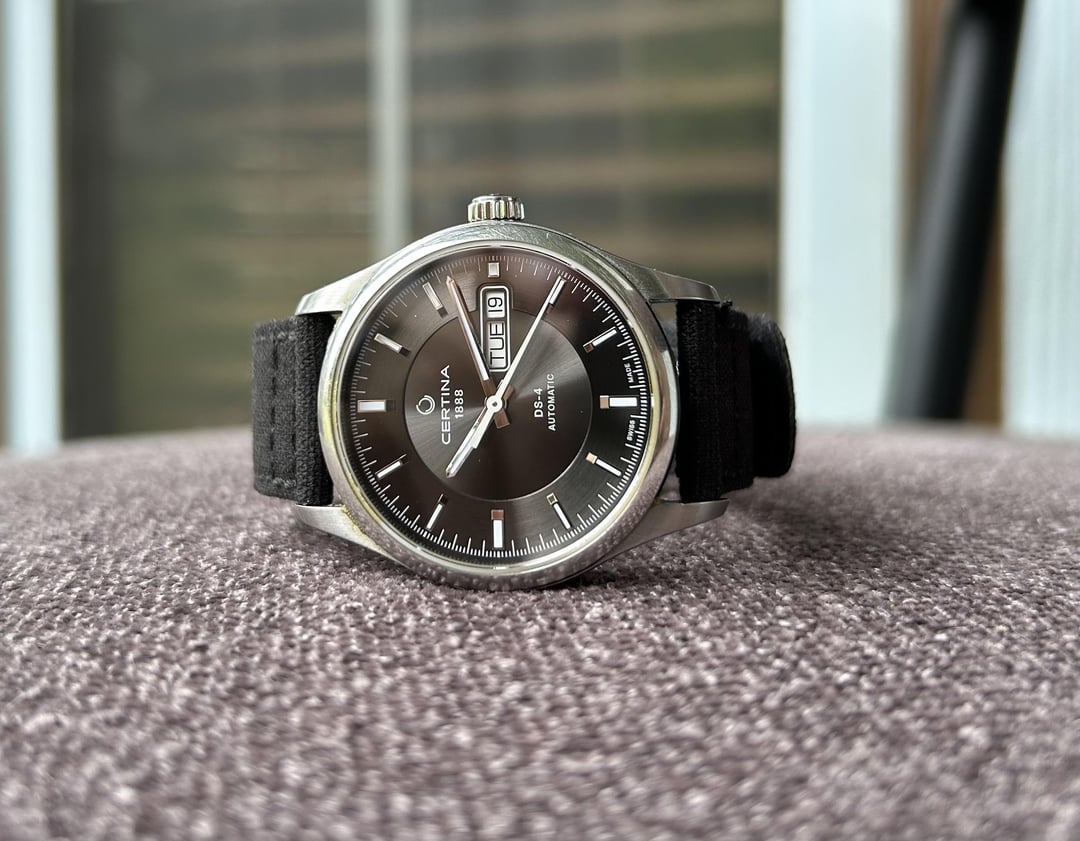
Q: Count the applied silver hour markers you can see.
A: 12